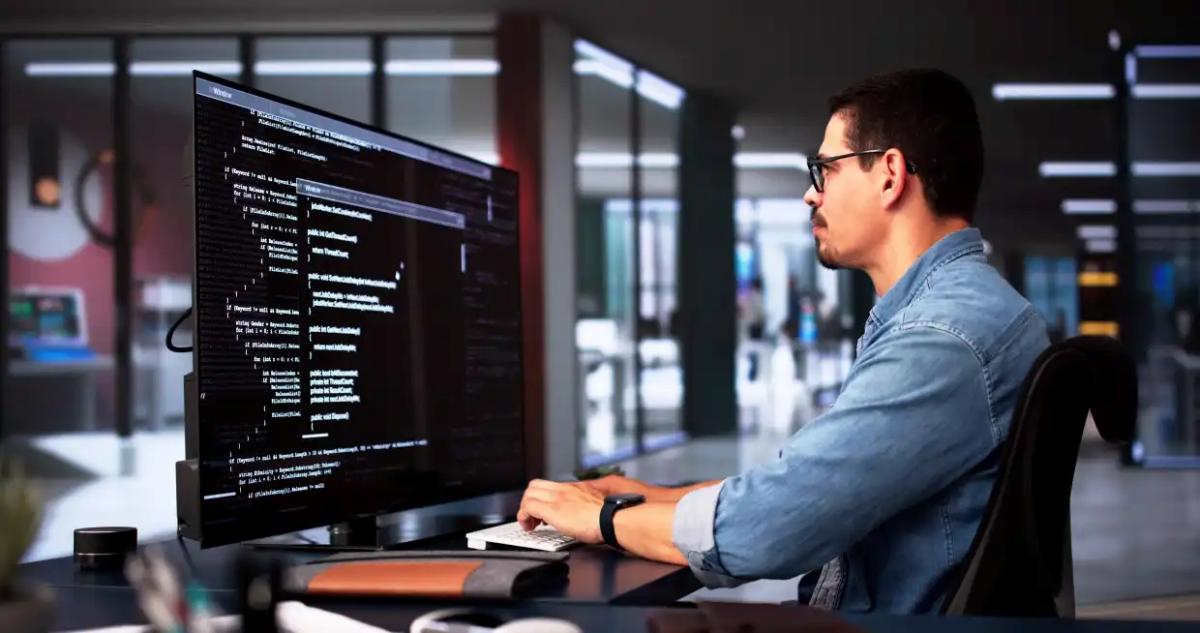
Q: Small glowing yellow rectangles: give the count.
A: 2